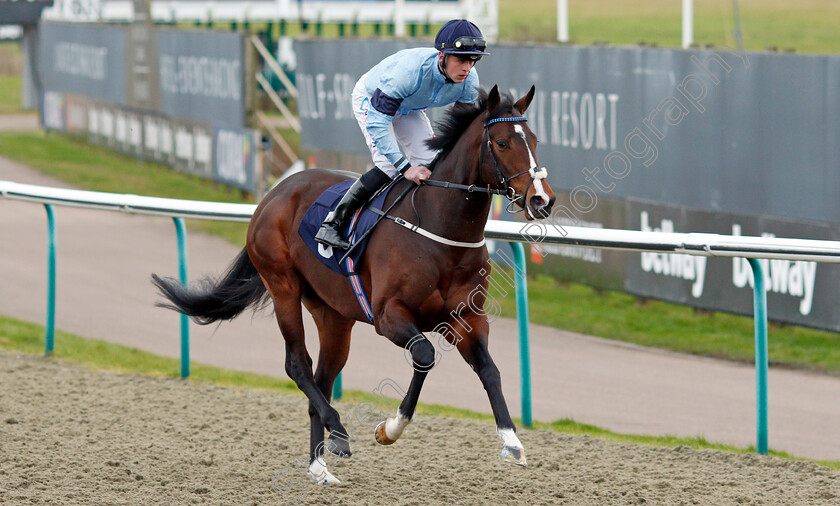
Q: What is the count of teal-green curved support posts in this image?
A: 5